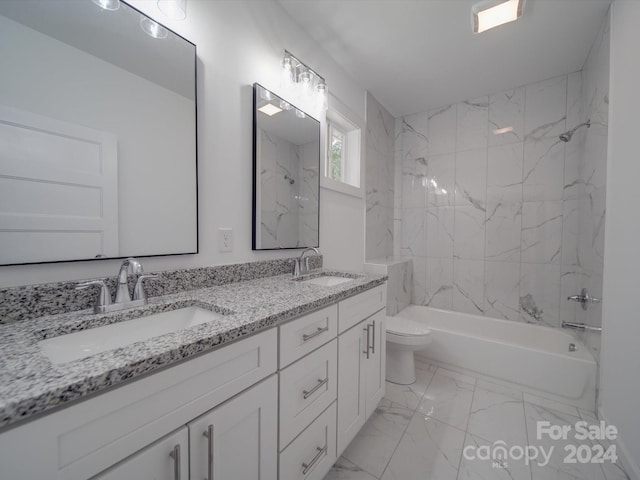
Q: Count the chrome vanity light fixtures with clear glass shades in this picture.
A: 2